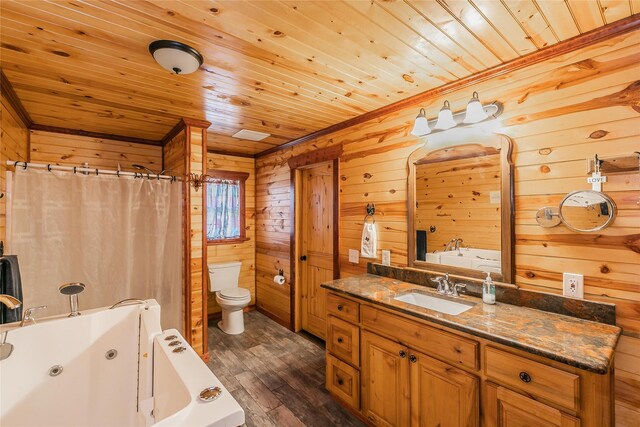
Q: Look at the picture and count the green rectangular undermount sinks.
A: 0